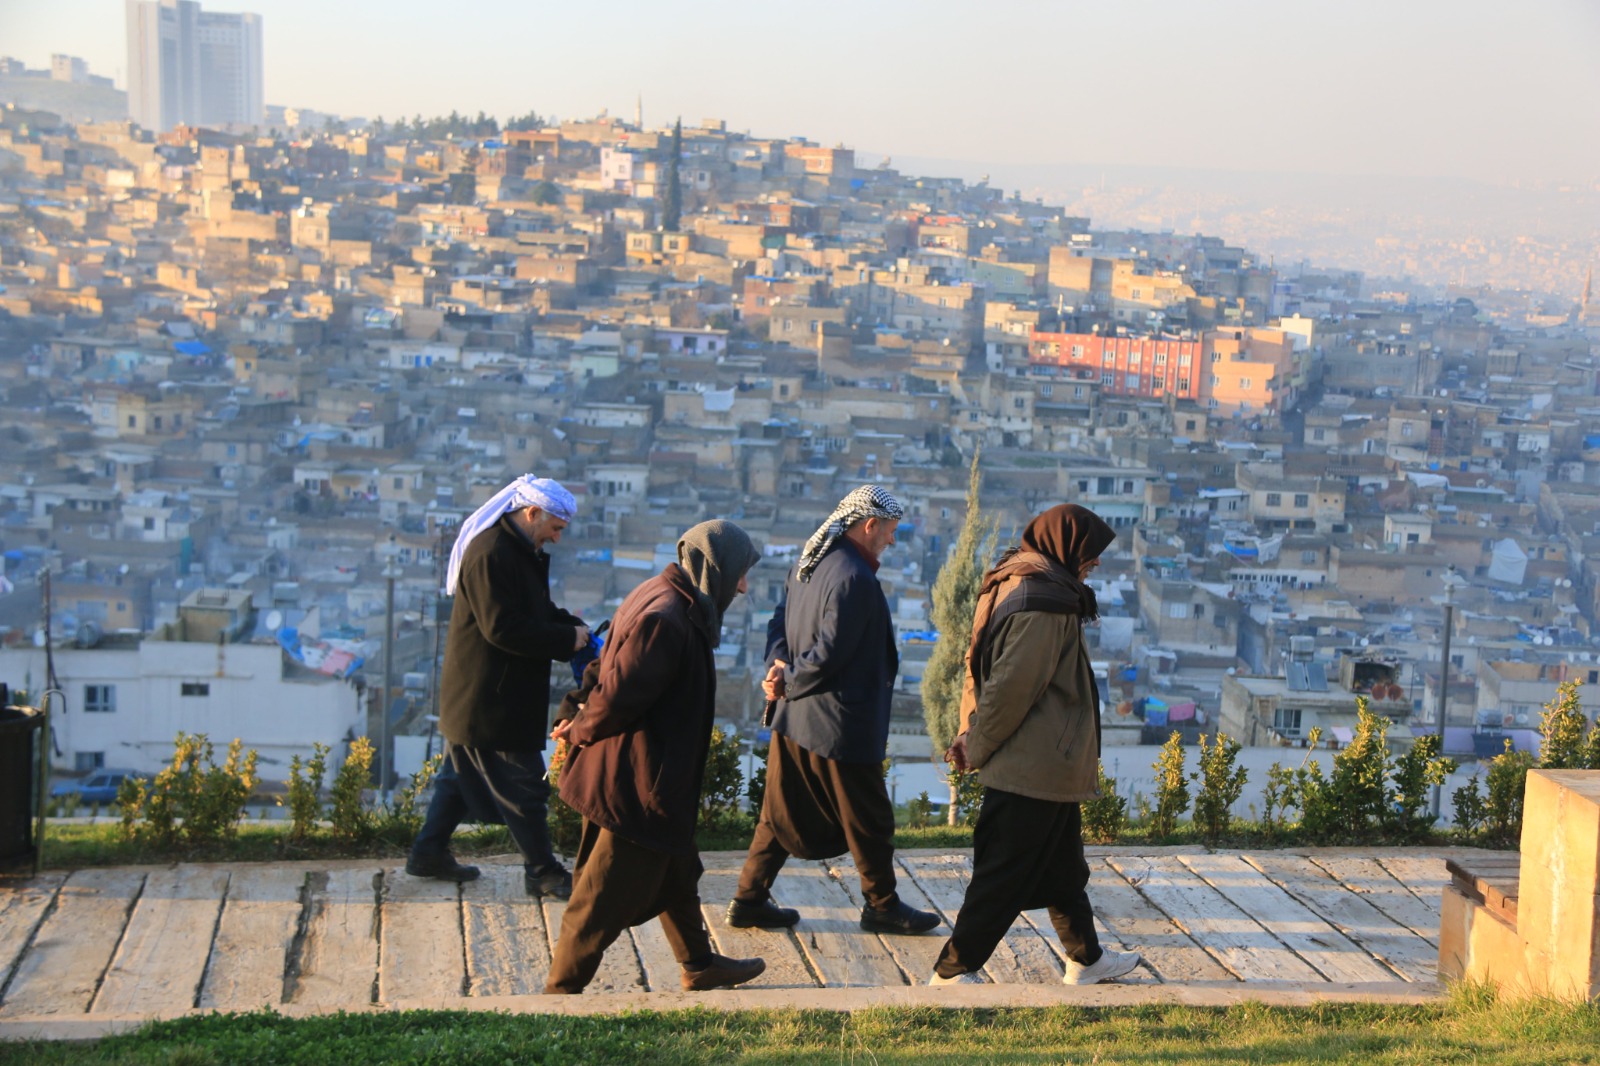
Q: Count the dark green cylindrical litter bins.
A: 1